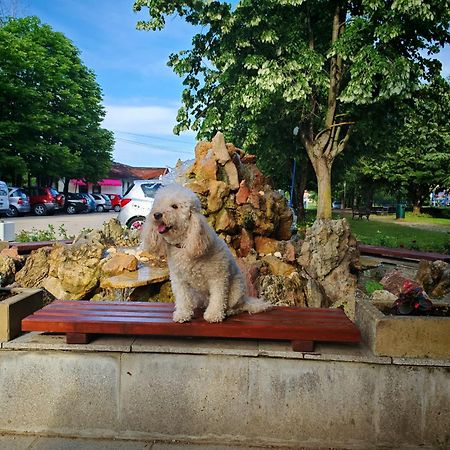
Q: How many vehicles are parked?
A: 8